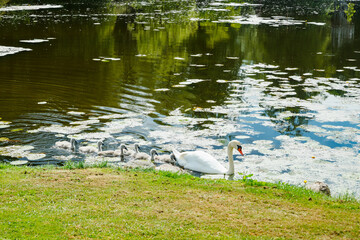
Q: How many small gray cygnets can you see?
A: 6